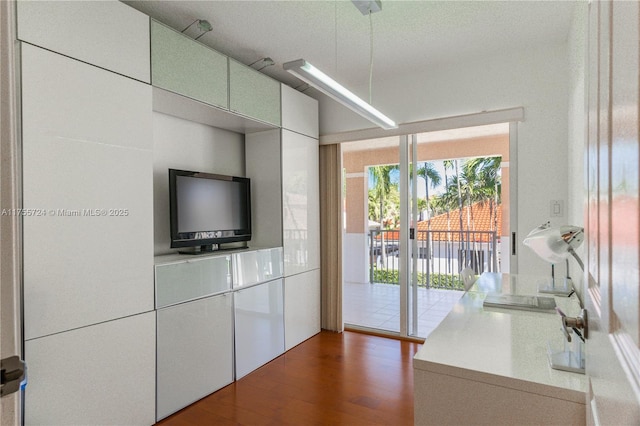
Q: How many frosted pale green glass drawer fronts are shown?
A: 2